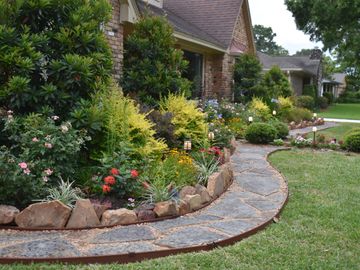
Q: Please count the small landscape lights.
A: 6